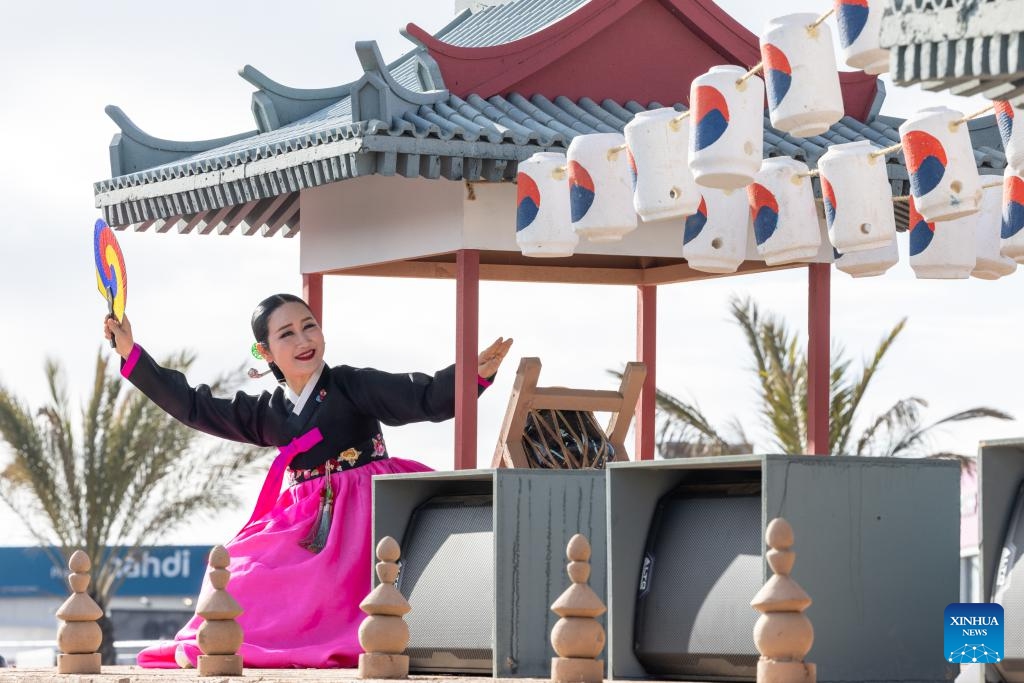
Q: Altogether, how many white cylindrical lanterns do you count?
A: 15